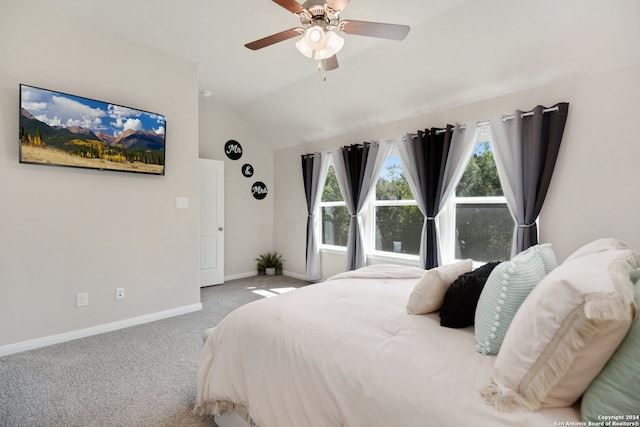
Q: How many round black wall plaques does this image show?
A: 3